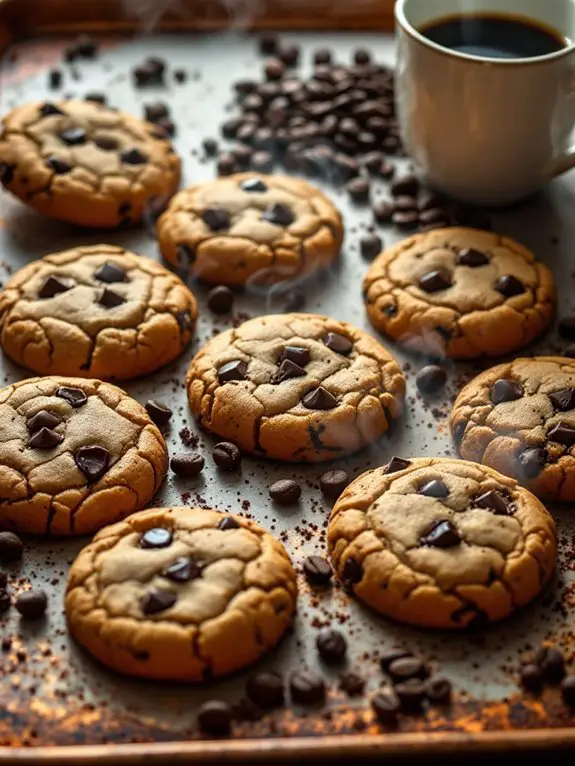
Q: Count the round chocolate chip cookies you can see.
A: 9